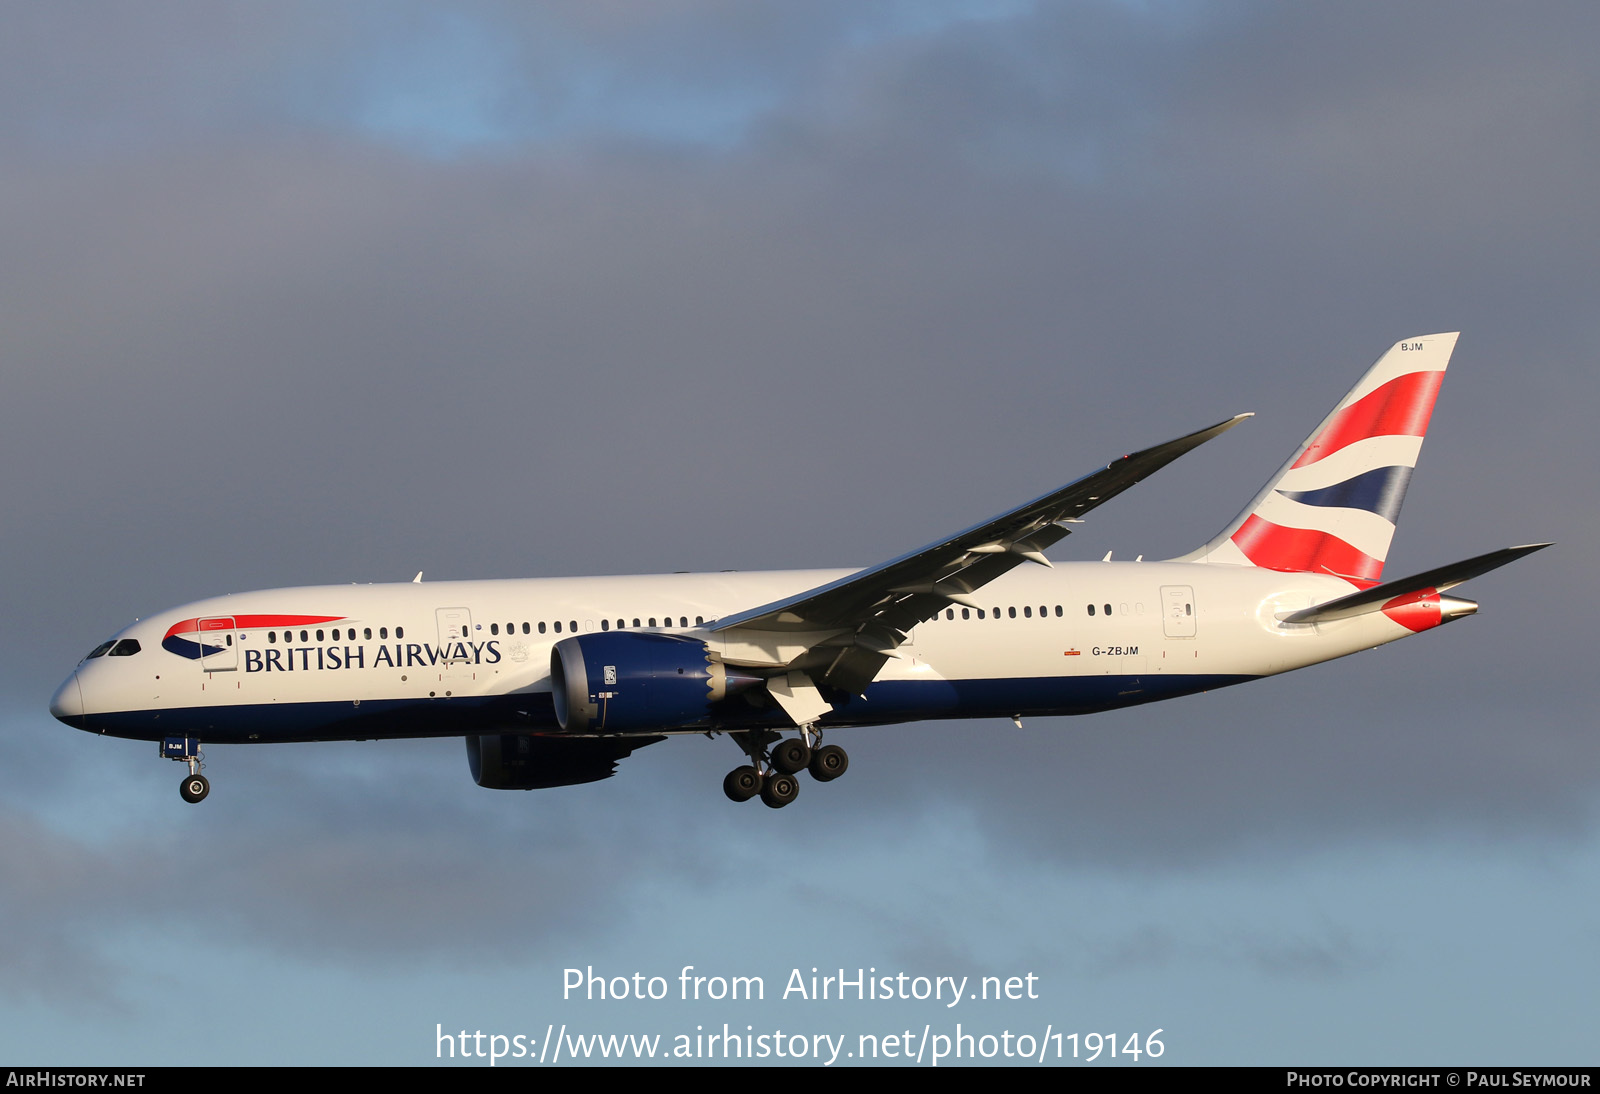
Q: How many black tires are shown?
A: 5